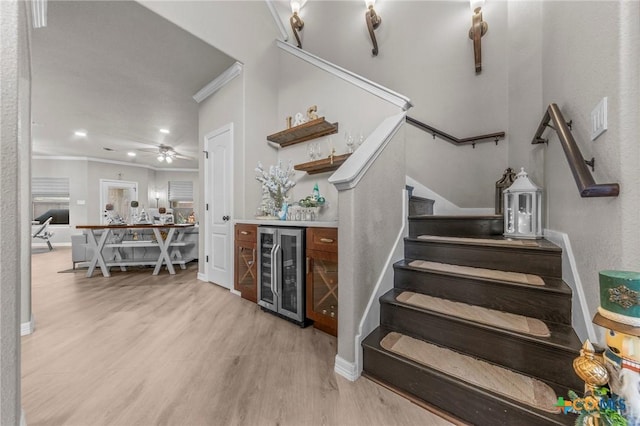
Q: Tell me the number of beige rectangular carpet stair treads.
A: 4